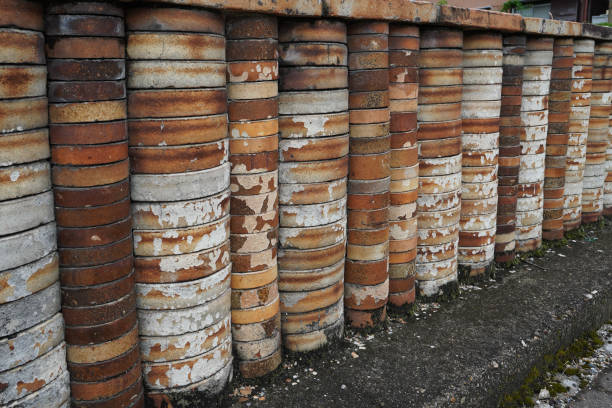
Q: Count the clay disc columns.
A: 15